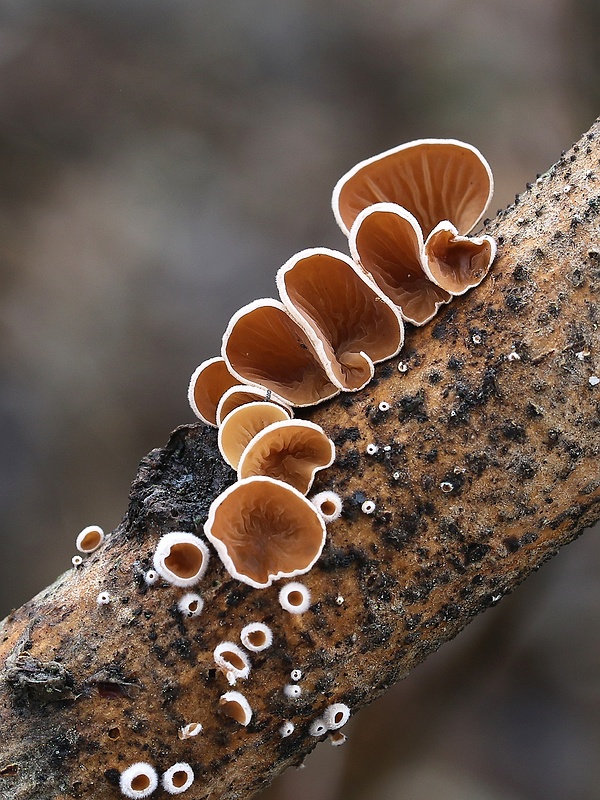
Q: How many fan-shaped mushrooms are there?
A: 10